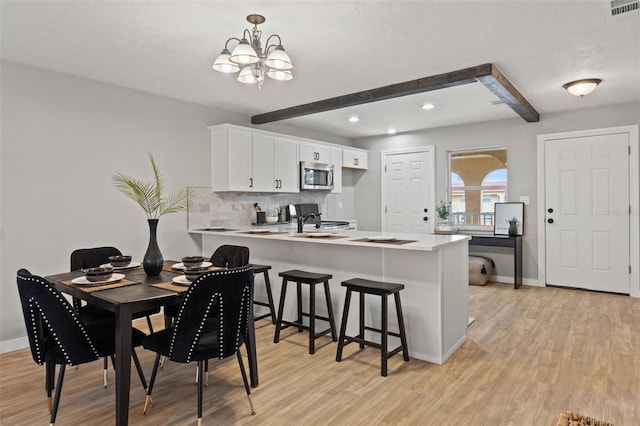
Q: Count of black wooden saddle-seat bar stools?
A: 3